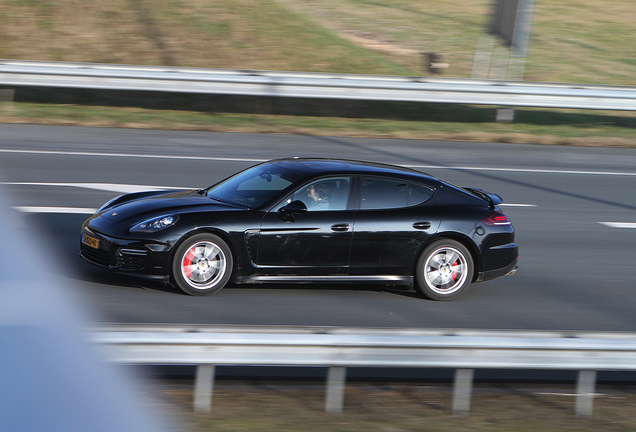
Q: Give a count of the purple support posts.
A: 0